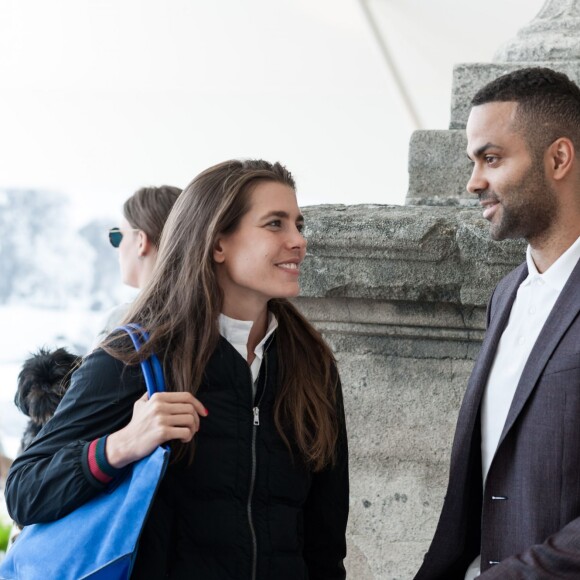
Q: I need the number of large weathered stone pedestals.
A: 1